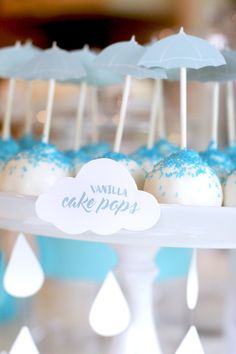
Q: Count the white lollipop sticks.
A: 11